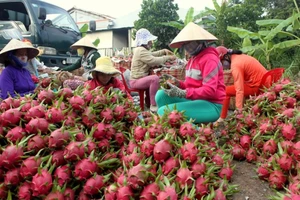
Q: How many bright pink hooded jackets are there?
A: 1